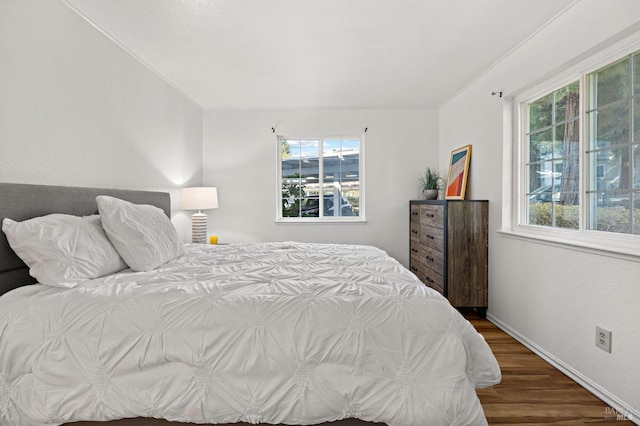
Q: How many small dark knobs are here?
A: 8